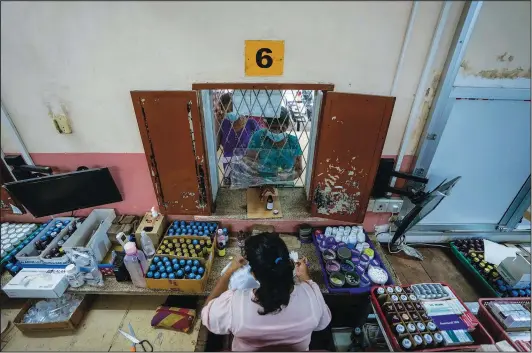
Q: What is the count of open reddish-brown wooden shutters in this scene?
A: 2